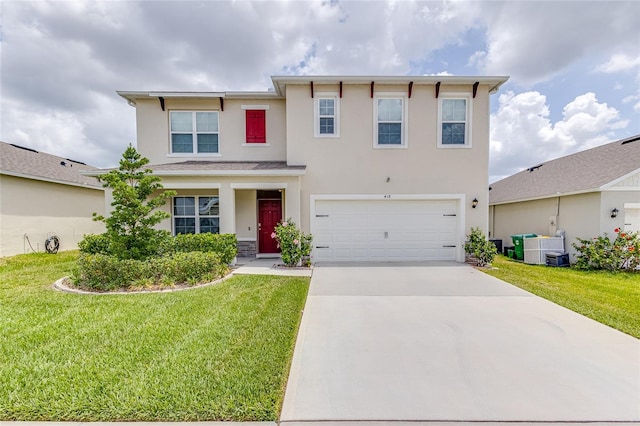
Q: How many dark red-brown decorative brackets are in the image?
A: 8